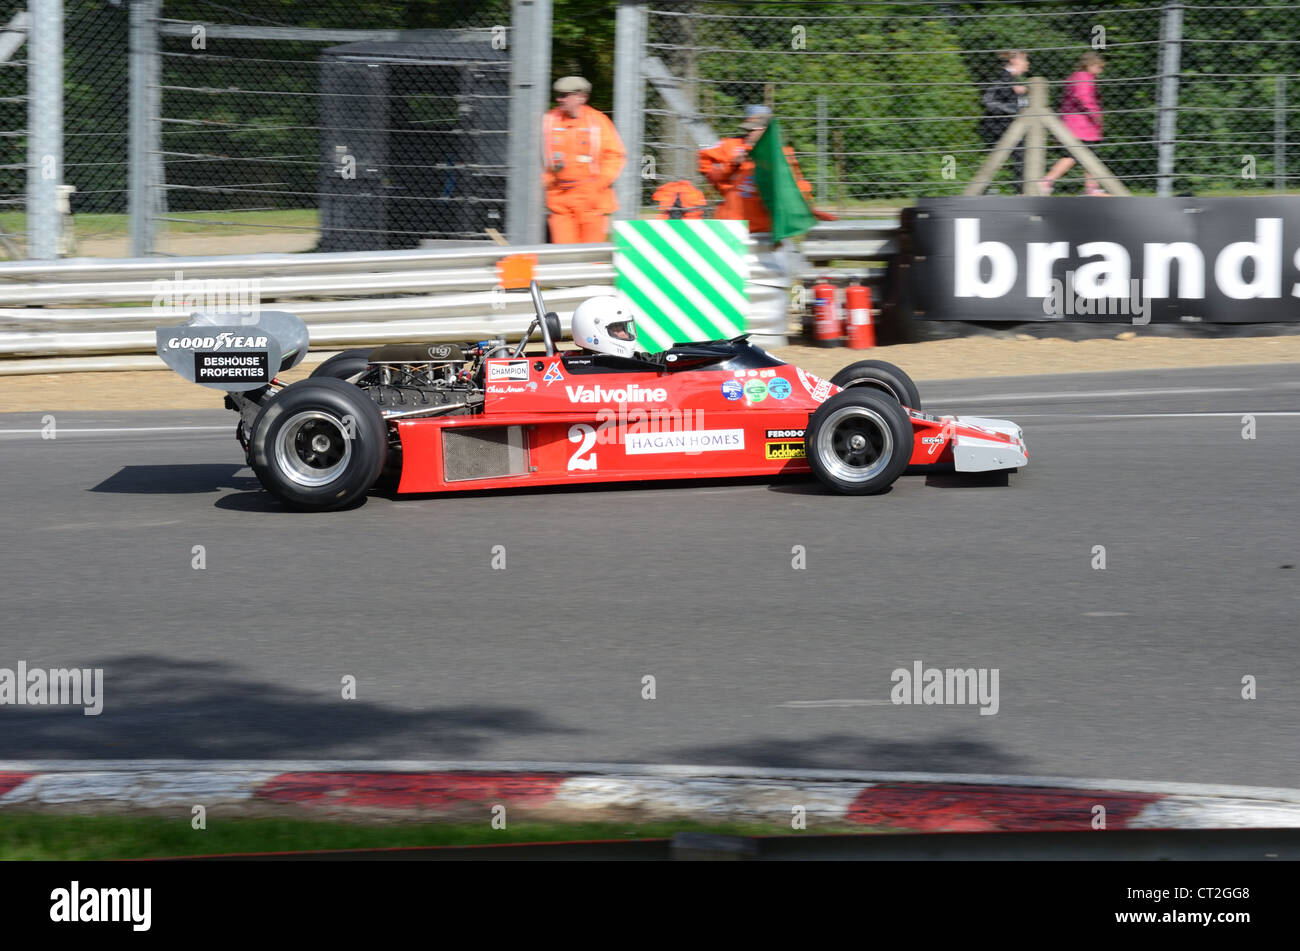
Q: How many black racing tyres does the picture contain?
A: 4